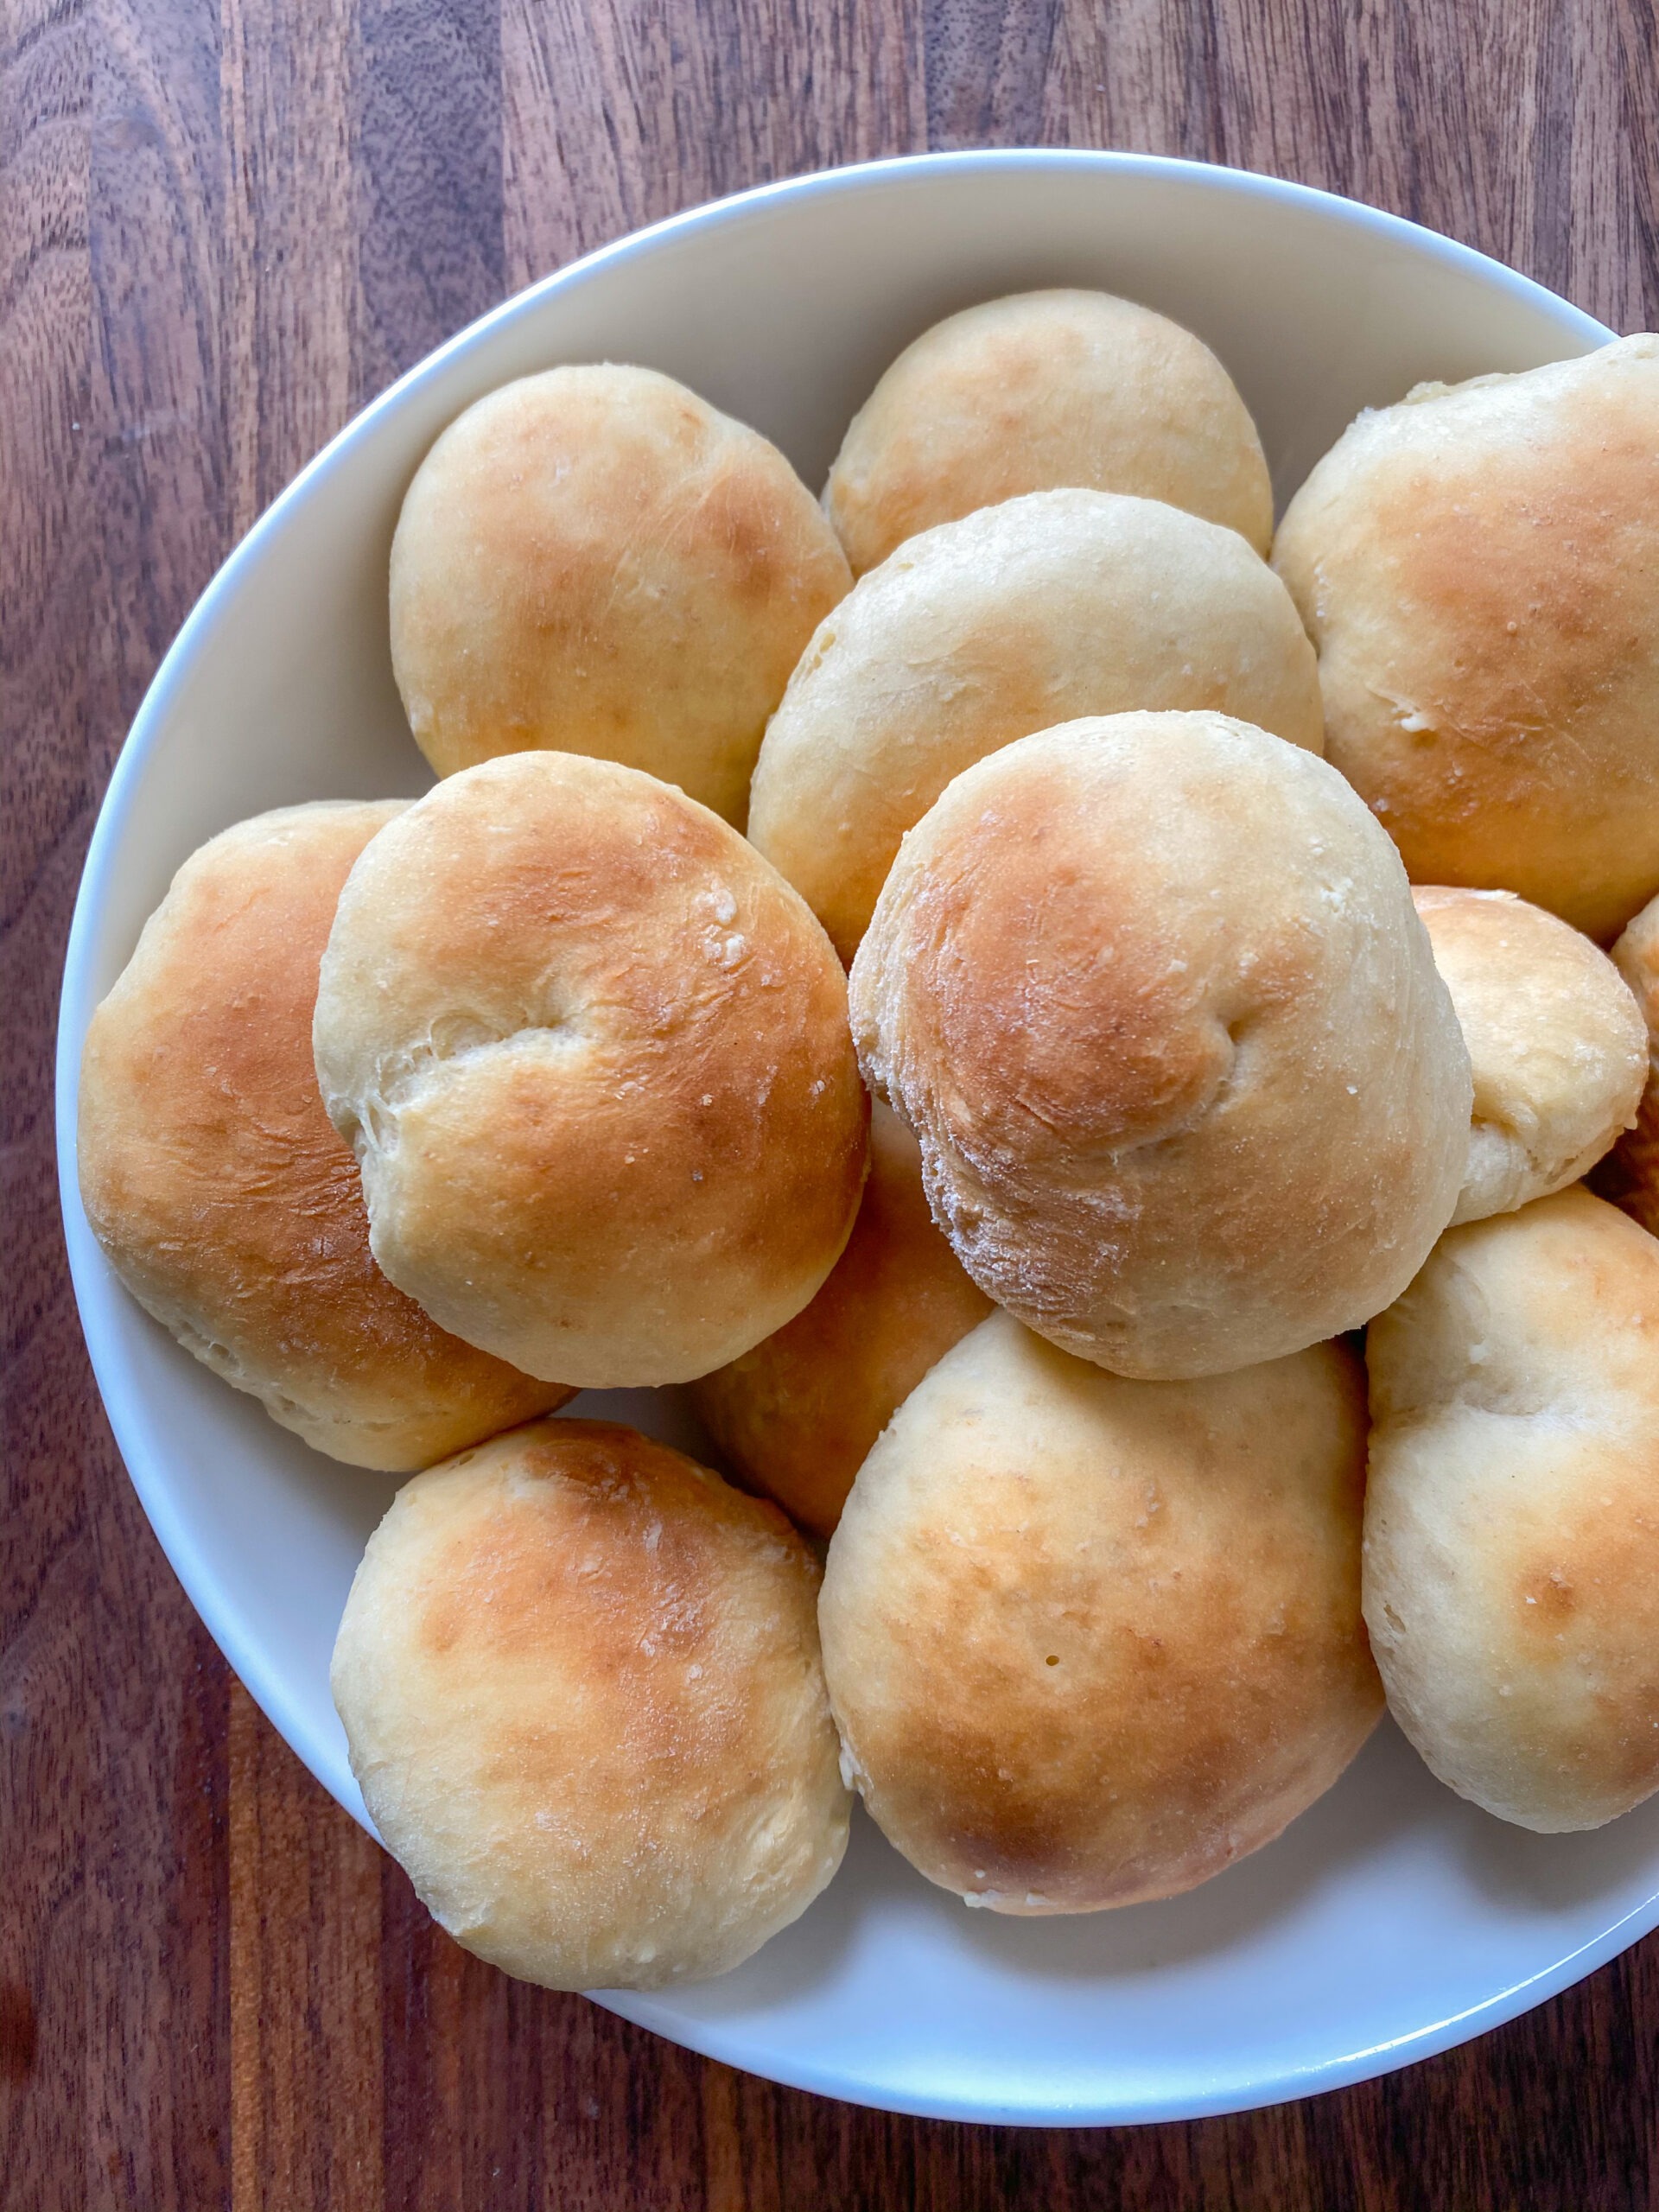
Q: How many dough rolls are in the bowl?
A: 13